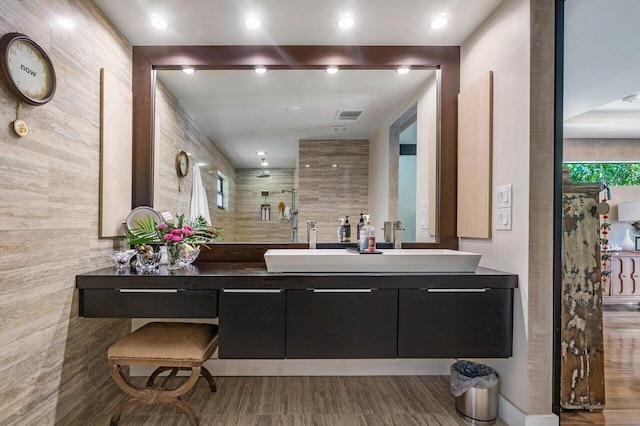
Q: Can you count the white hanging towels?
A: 1